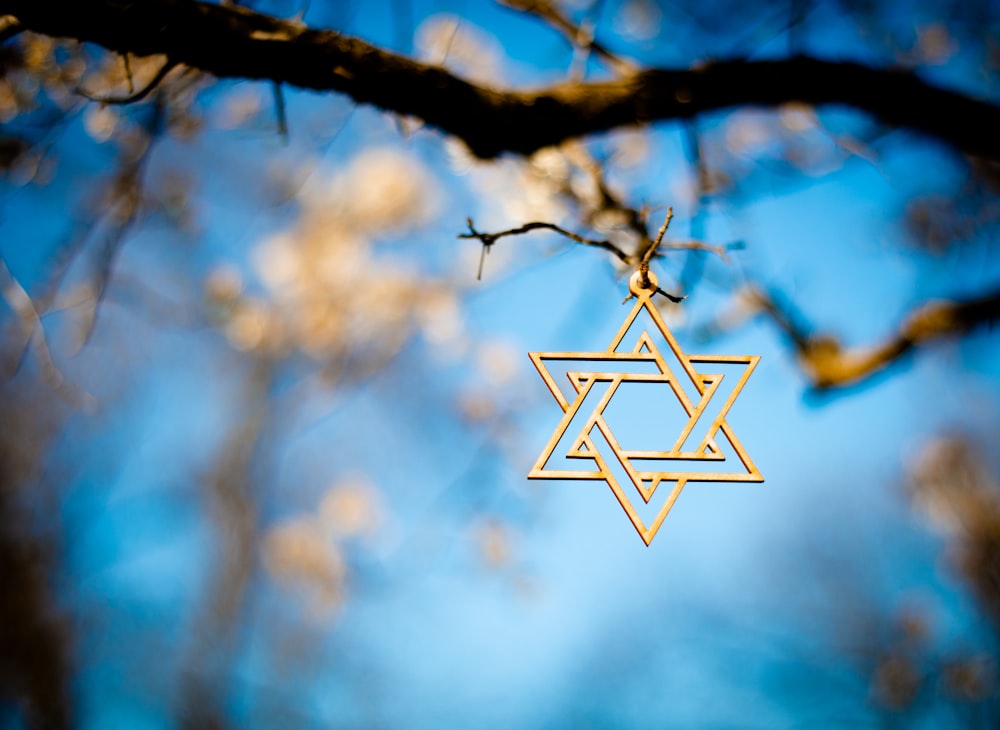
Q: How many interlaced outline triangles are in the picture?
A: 2